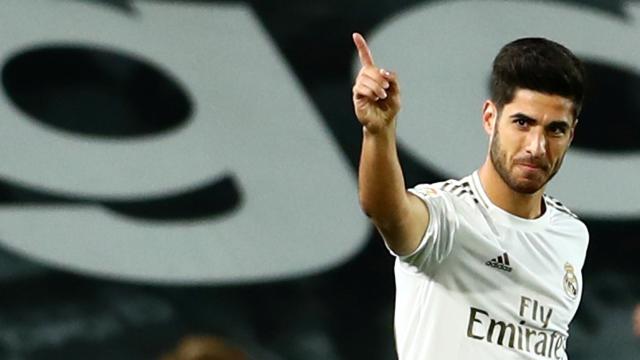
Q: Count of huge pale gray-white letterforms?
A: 2